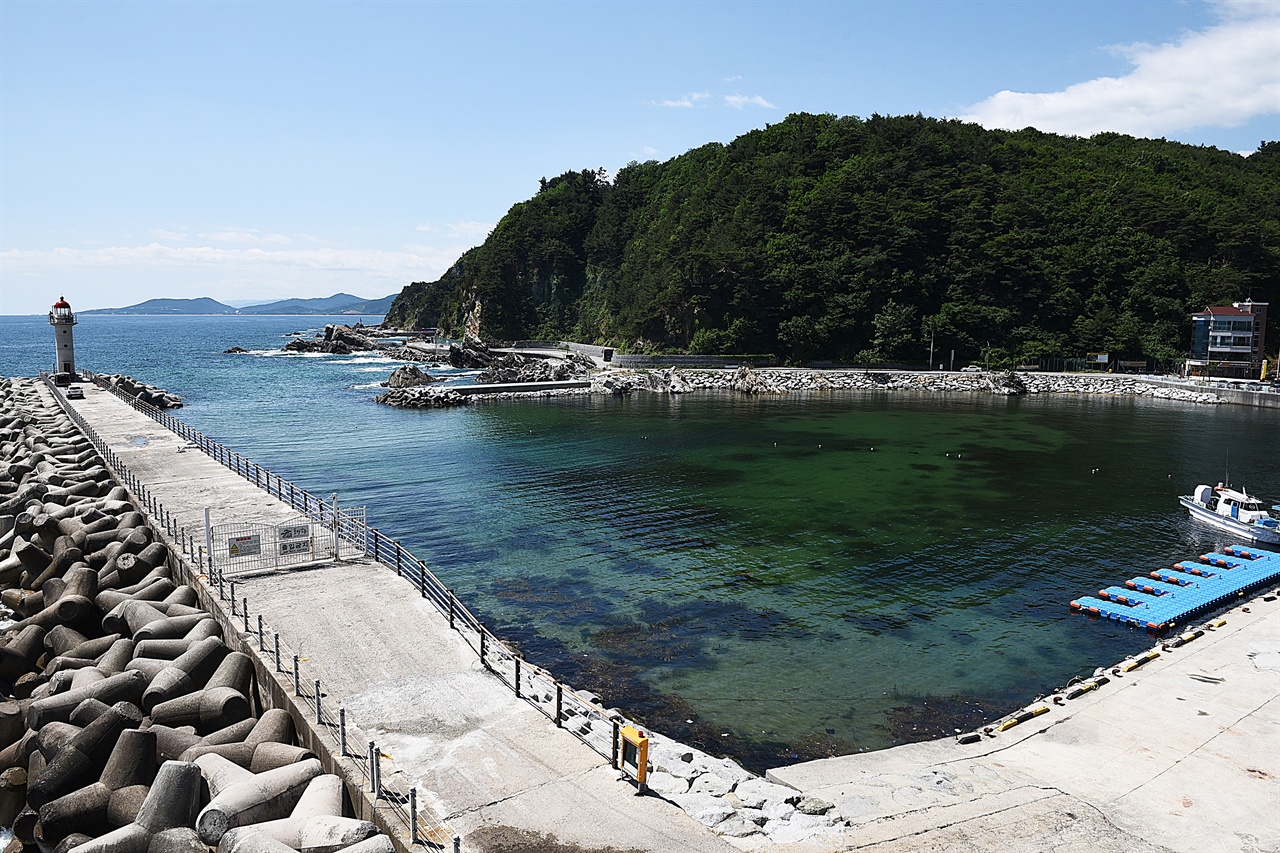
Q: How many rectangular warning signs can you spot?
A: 3